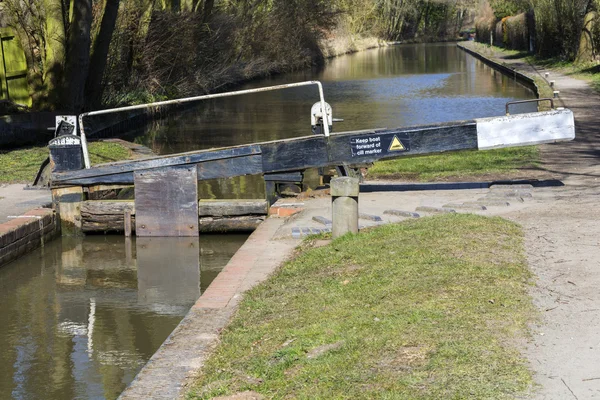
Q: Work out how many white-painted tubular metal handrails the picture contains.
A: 1